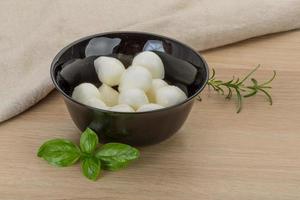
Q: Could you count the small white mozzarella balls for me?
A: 11